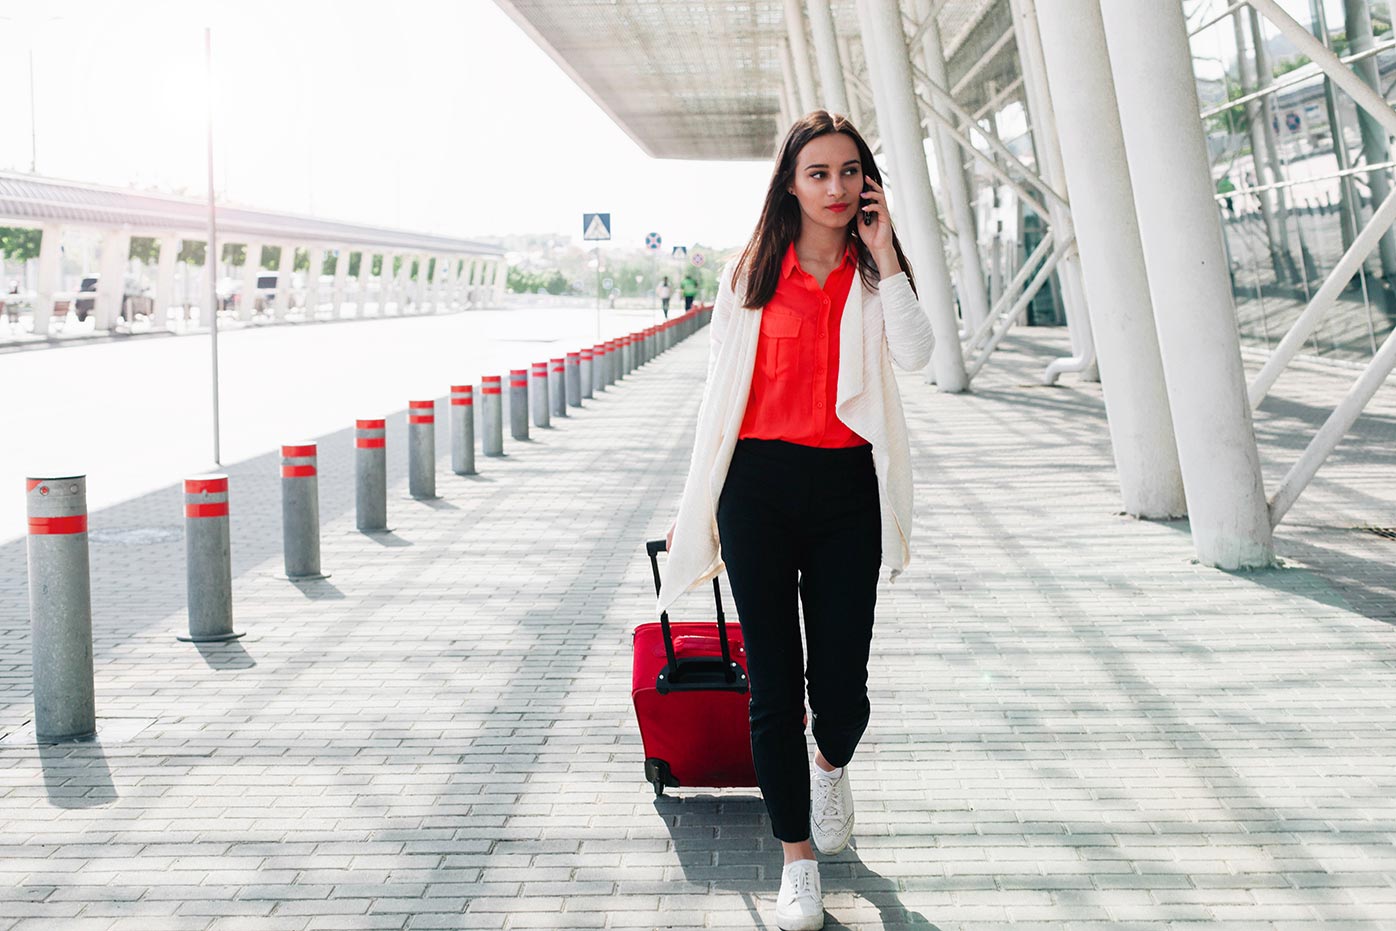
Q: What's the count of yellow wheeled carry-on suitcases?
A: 0